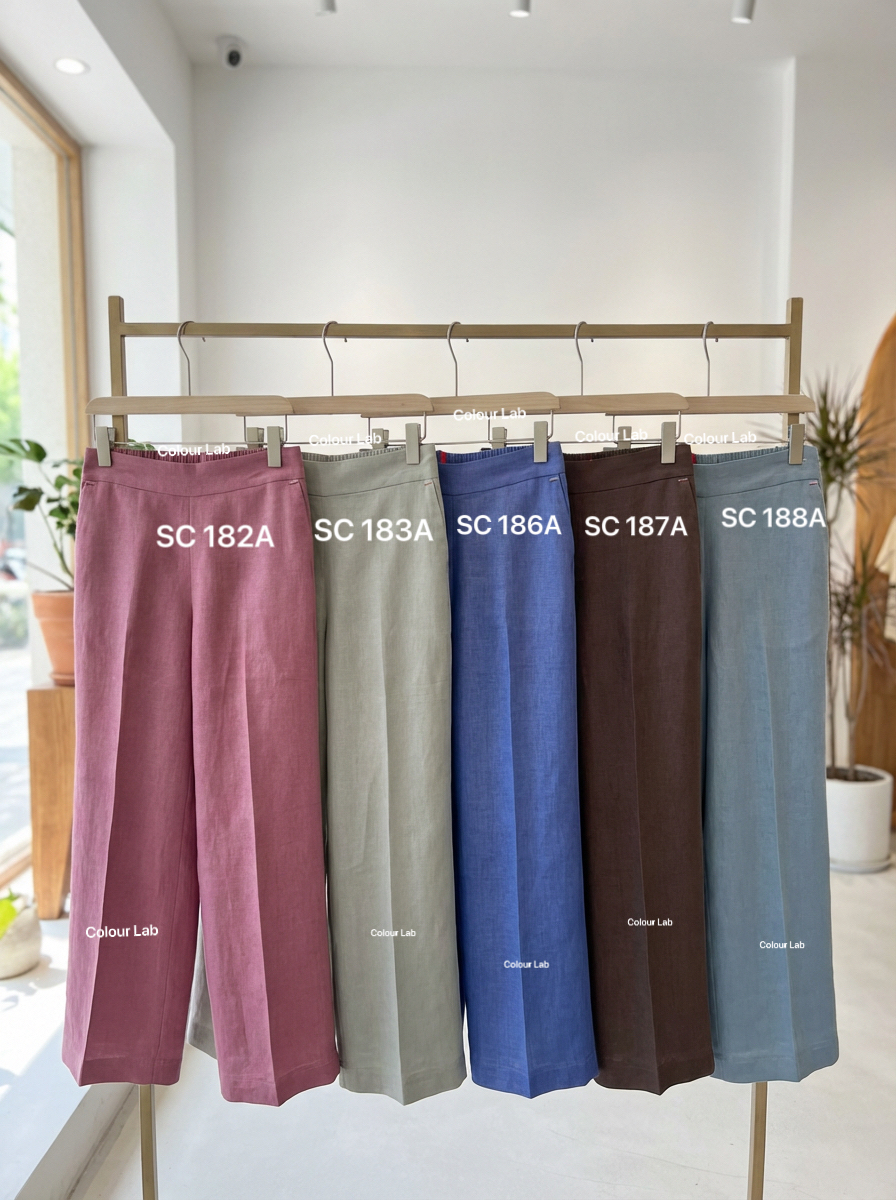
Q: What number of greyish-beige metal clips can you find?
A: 10